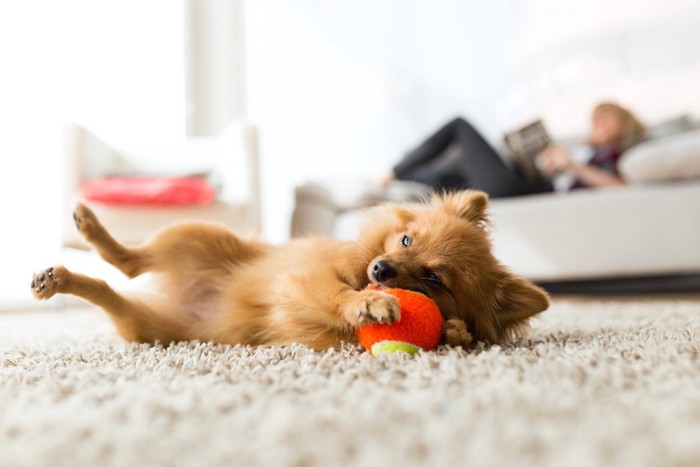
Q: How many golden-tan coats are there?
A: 1